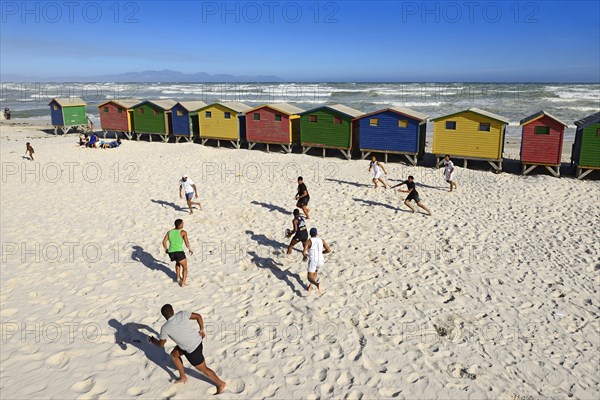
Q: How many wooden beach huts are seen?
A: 11